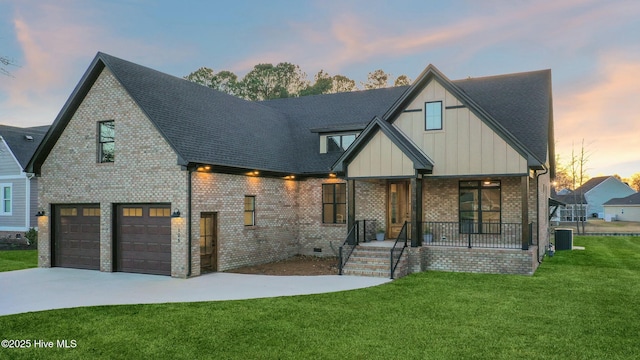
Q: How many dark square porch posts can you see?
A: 3